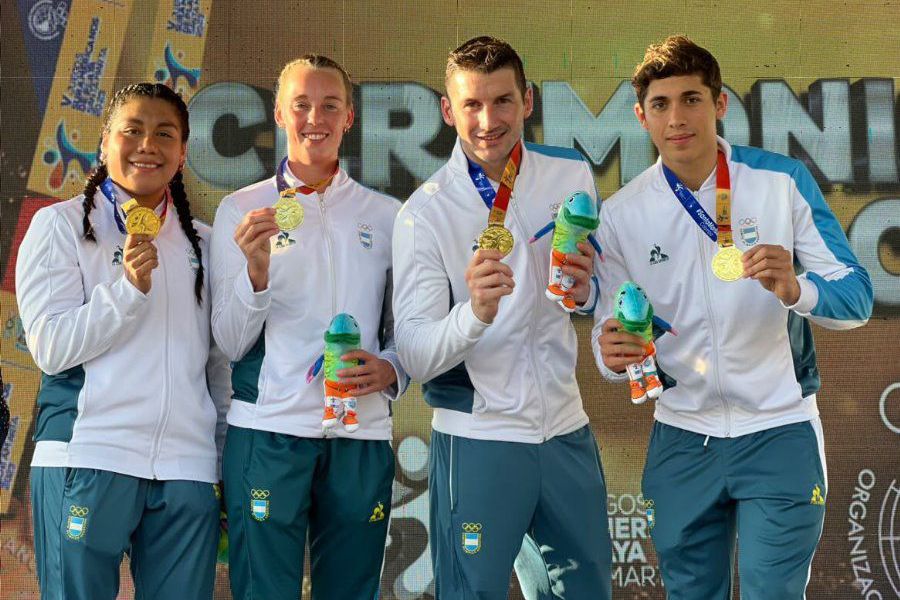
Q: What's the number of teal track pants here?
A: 4